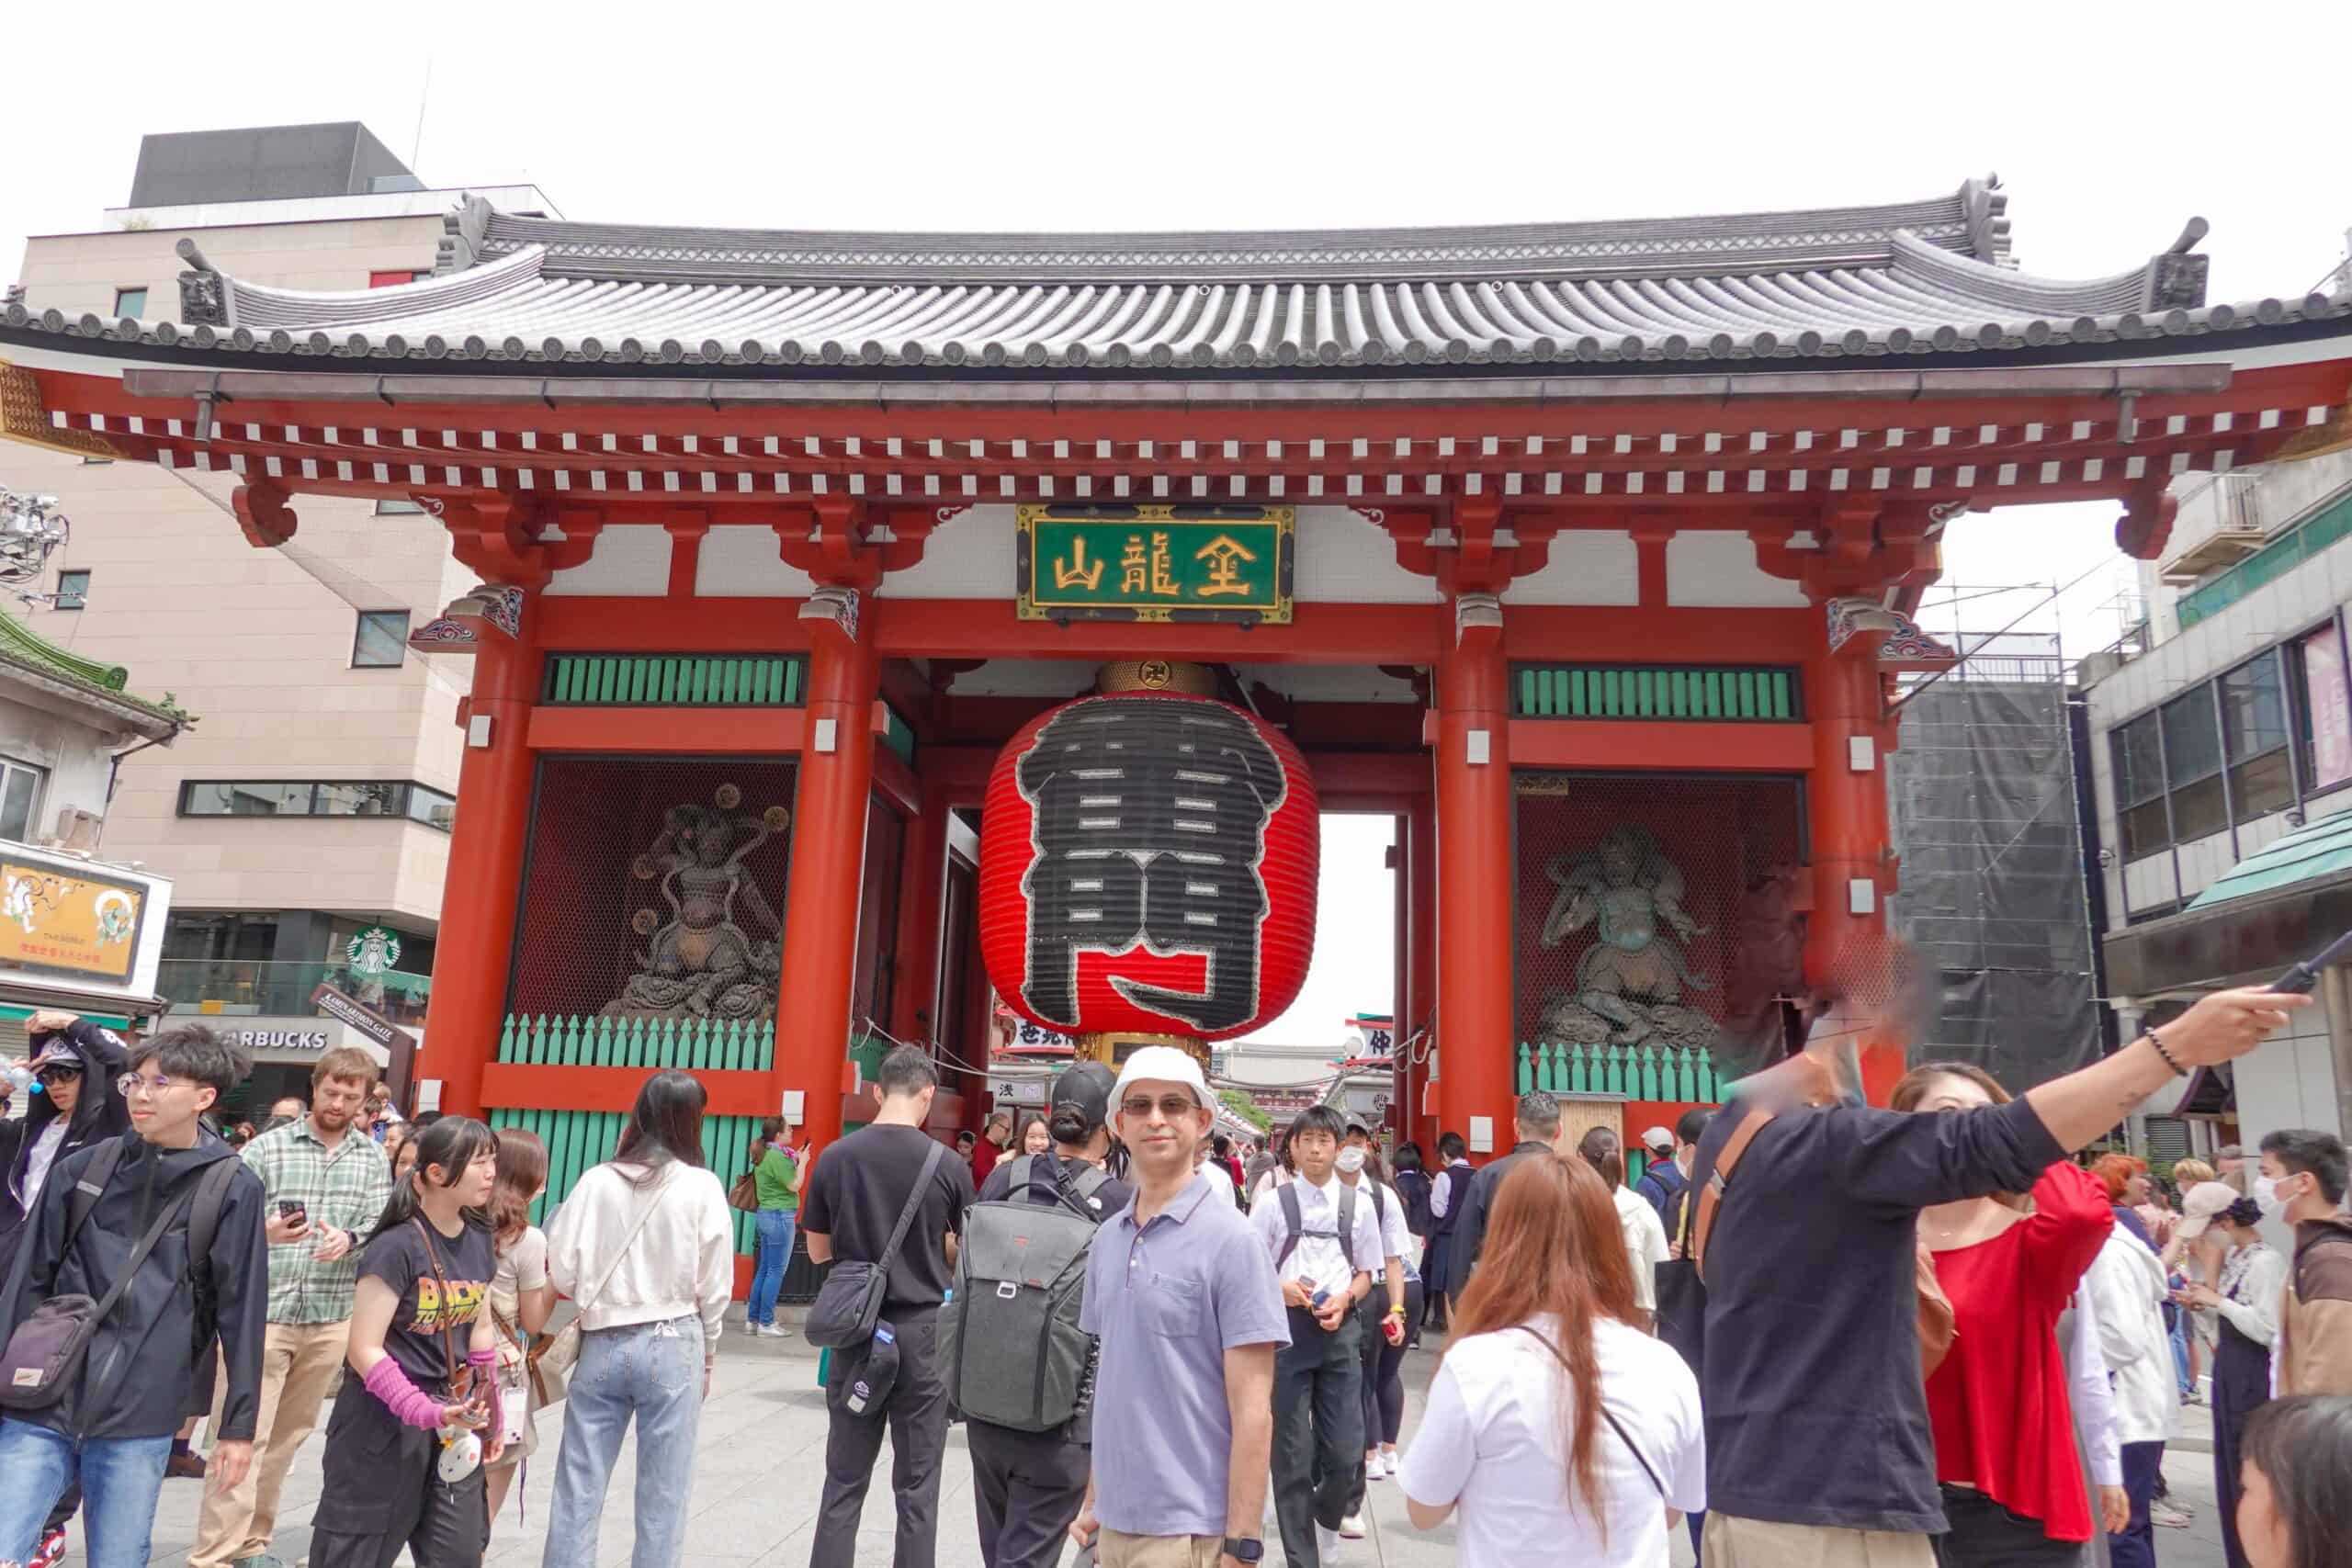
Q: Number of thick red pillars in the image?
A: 4